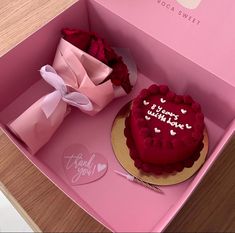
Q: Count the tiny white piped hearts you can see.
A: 7